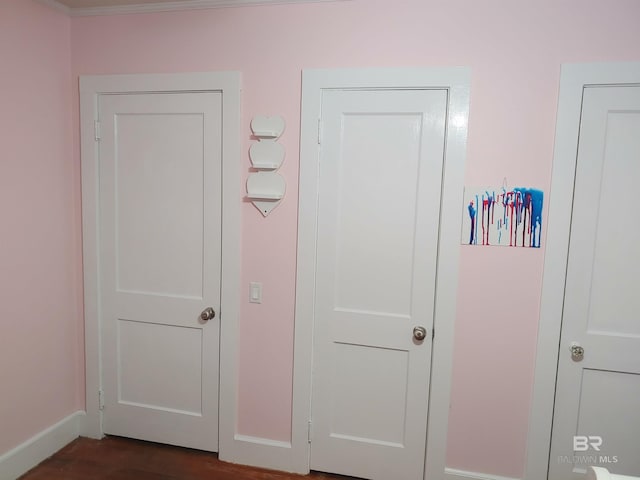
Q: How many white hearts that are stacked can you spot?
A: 3